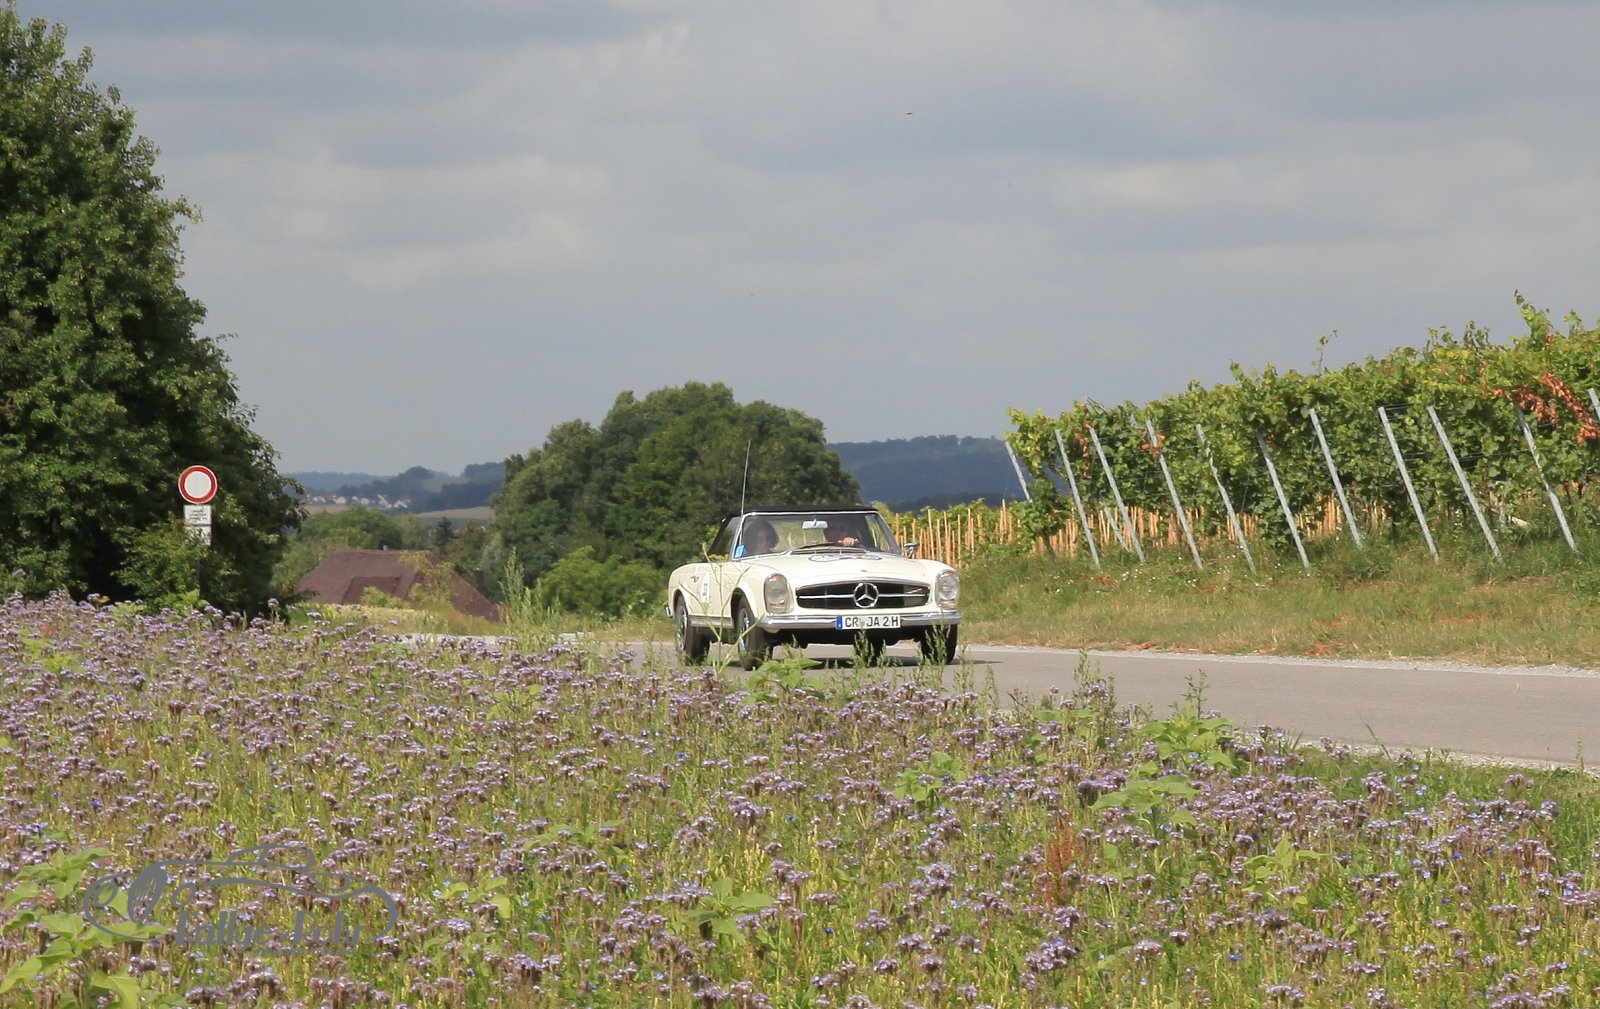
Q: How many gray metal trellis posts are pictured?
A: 12